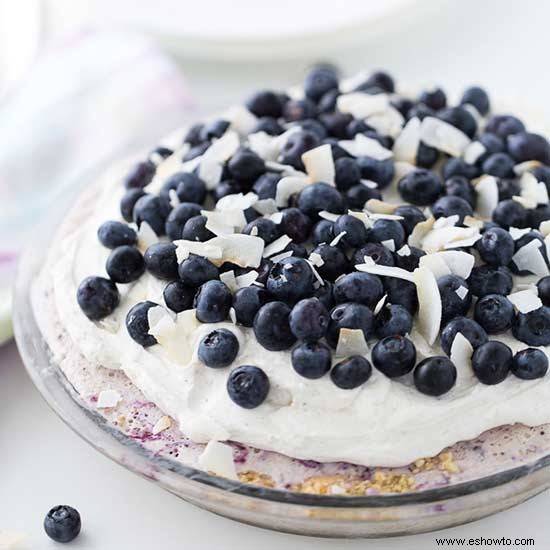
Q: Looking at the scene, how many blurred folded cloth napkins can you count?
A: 1